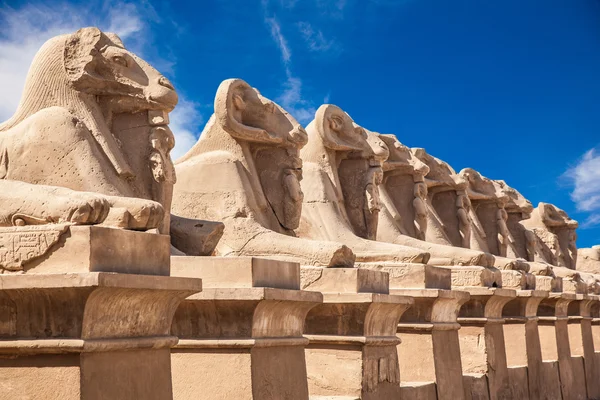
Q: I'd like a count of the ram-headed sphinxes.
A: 8